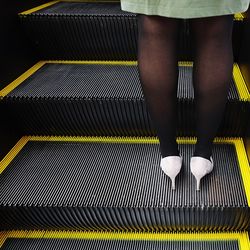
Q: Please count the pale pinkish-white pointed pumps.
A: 2